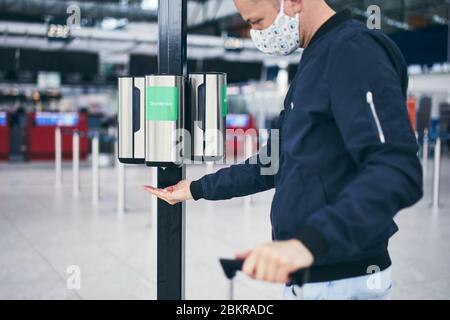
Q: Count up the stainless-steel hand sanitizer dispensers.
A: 3